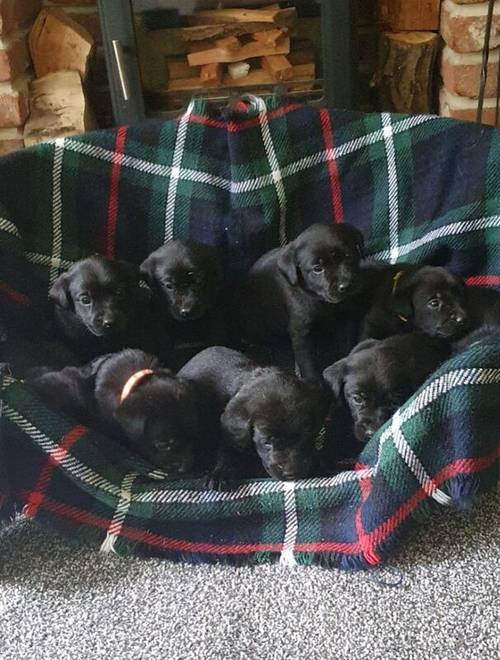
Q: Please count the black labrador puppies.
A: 7